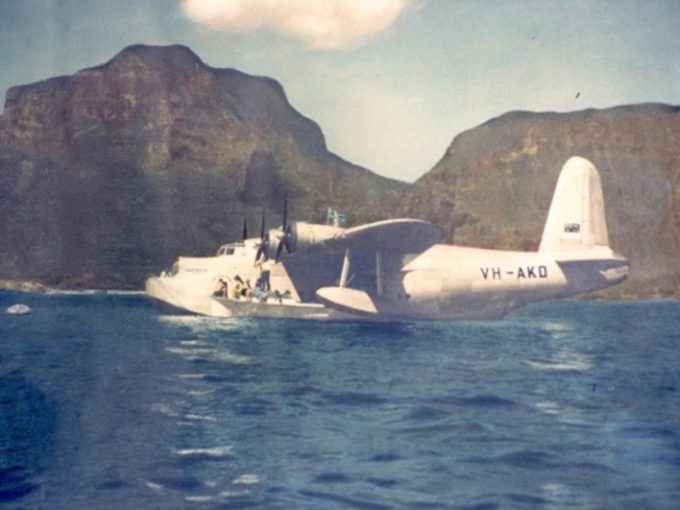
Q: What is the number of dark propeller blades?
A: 7